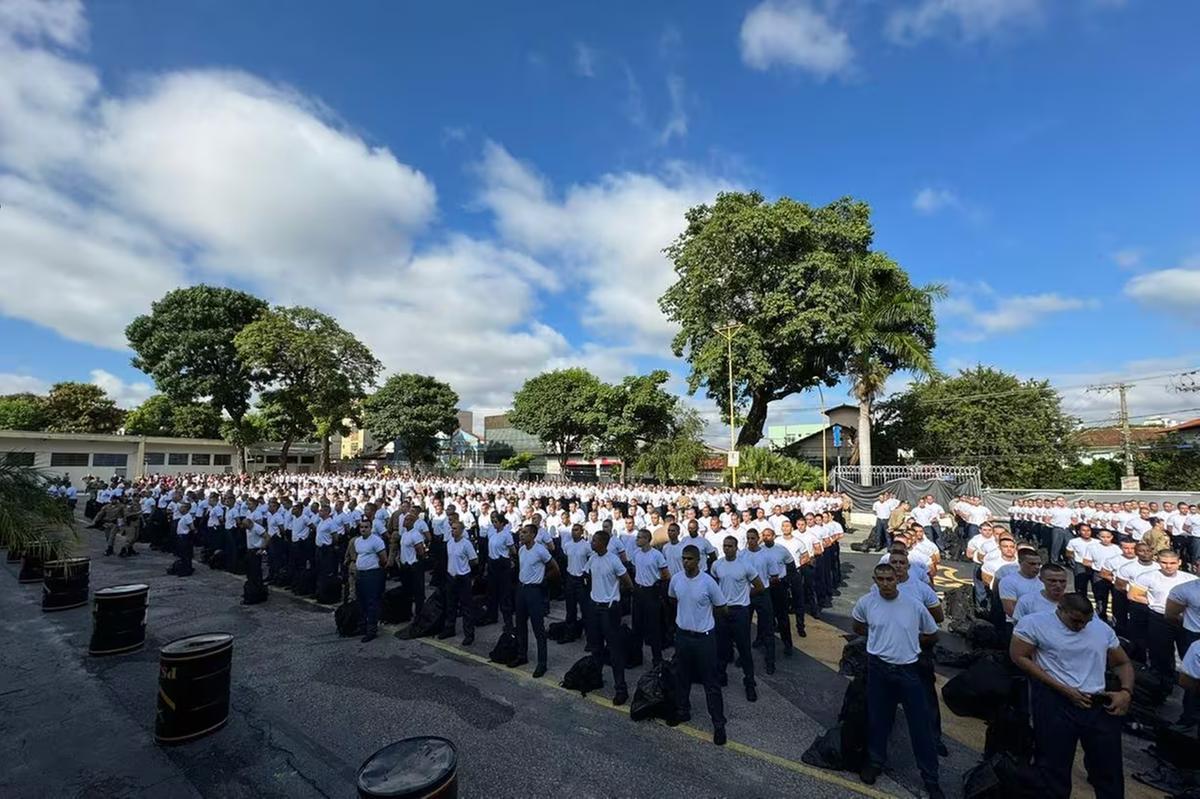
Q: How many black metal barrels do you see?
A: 6